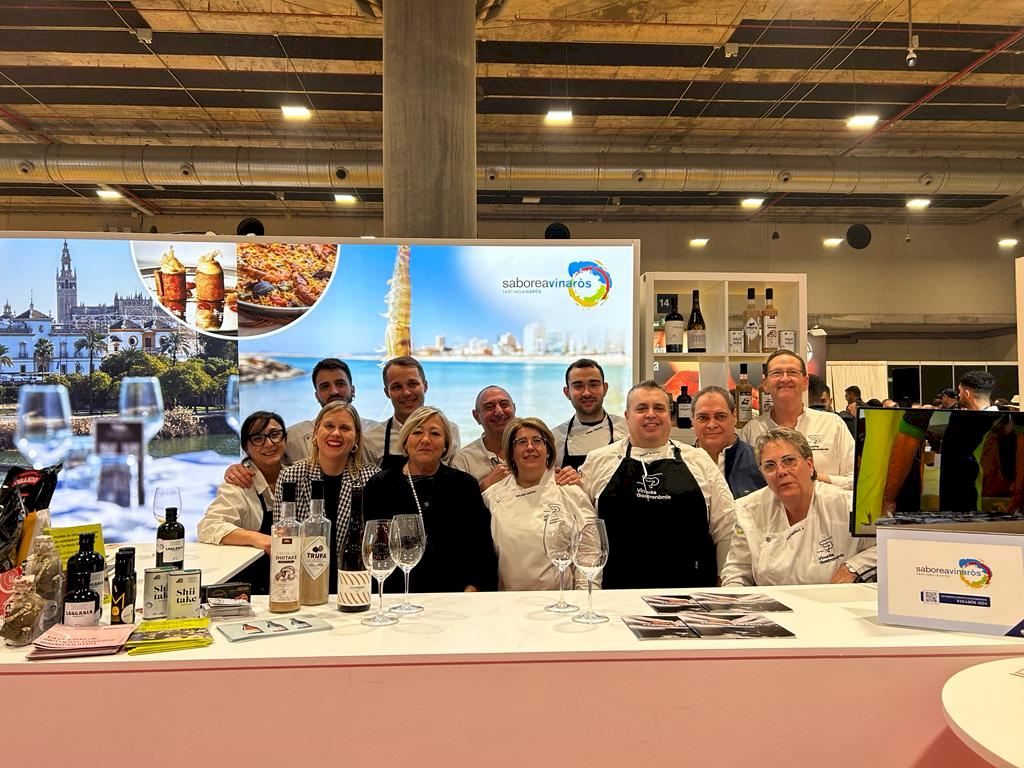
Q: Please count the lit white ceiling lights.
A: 10